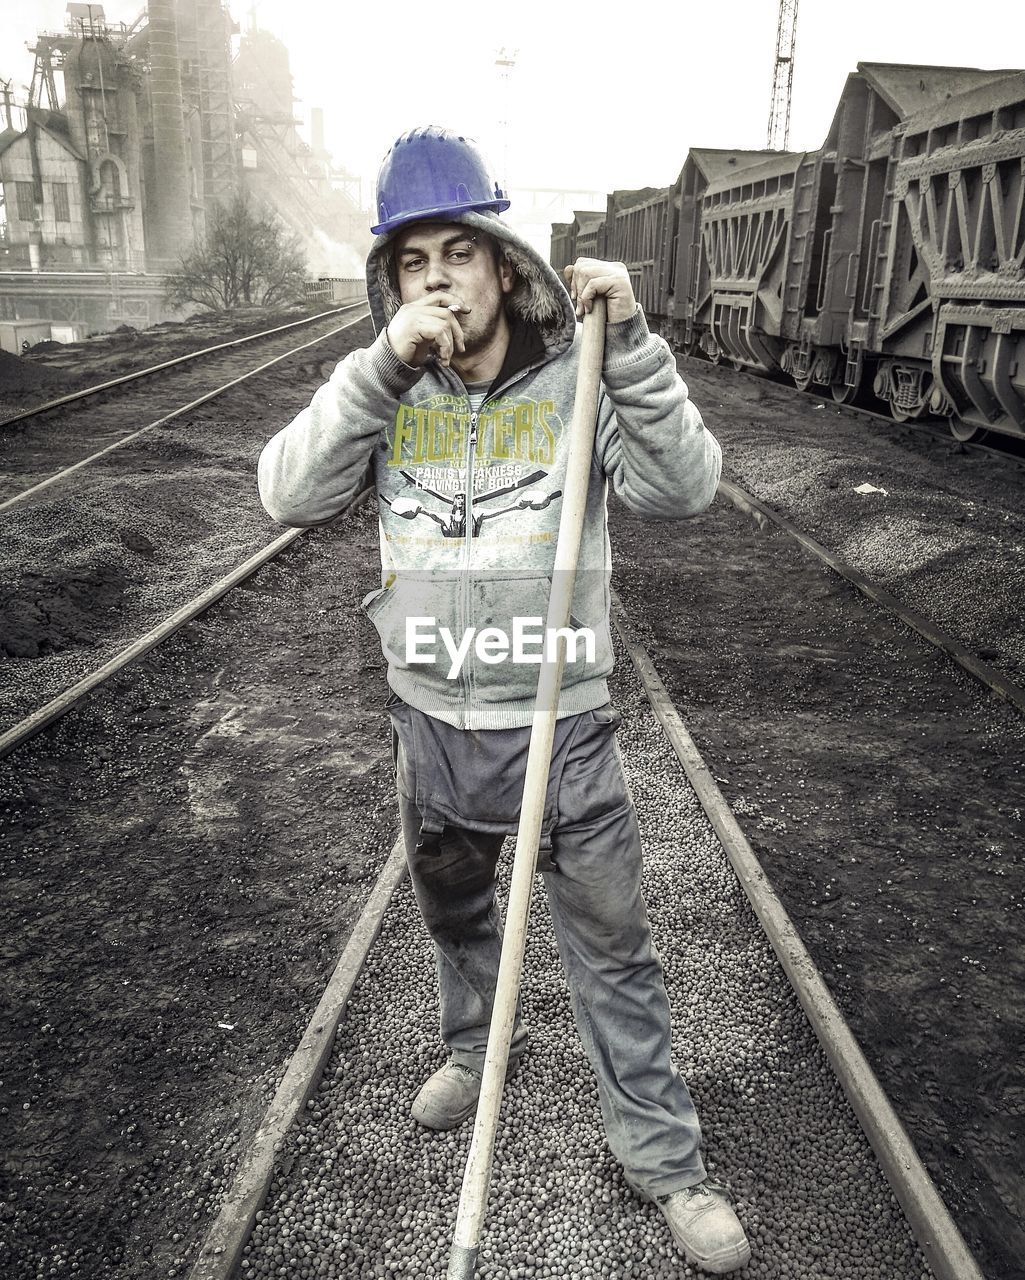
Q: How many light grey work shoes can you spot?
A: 2